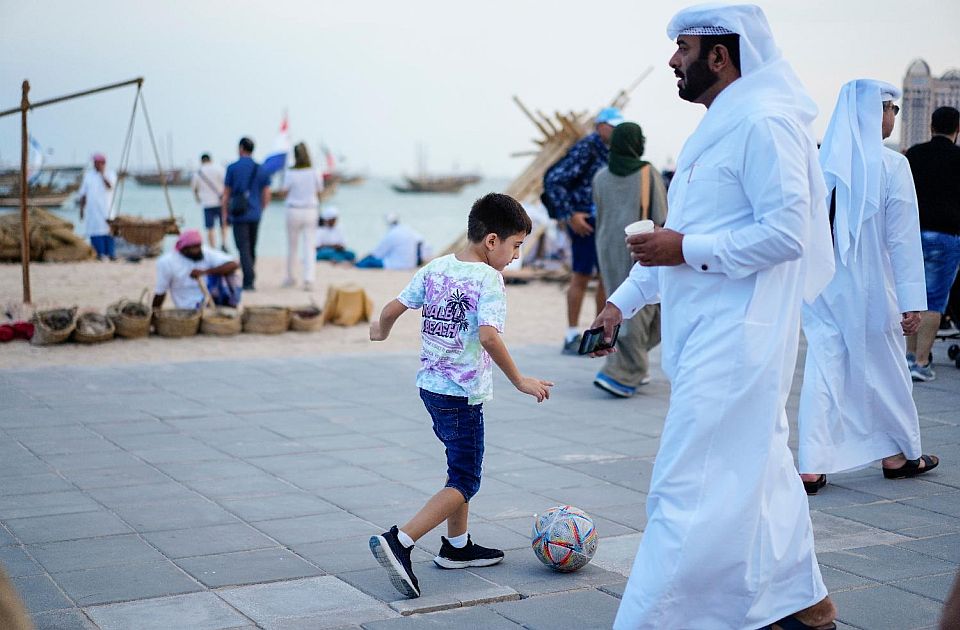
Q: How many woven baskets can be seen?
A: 8